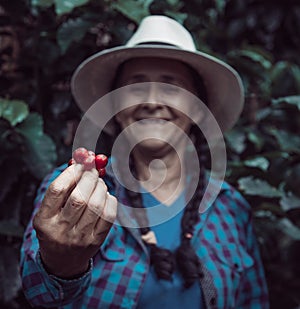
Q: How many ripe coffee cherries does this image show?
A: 6